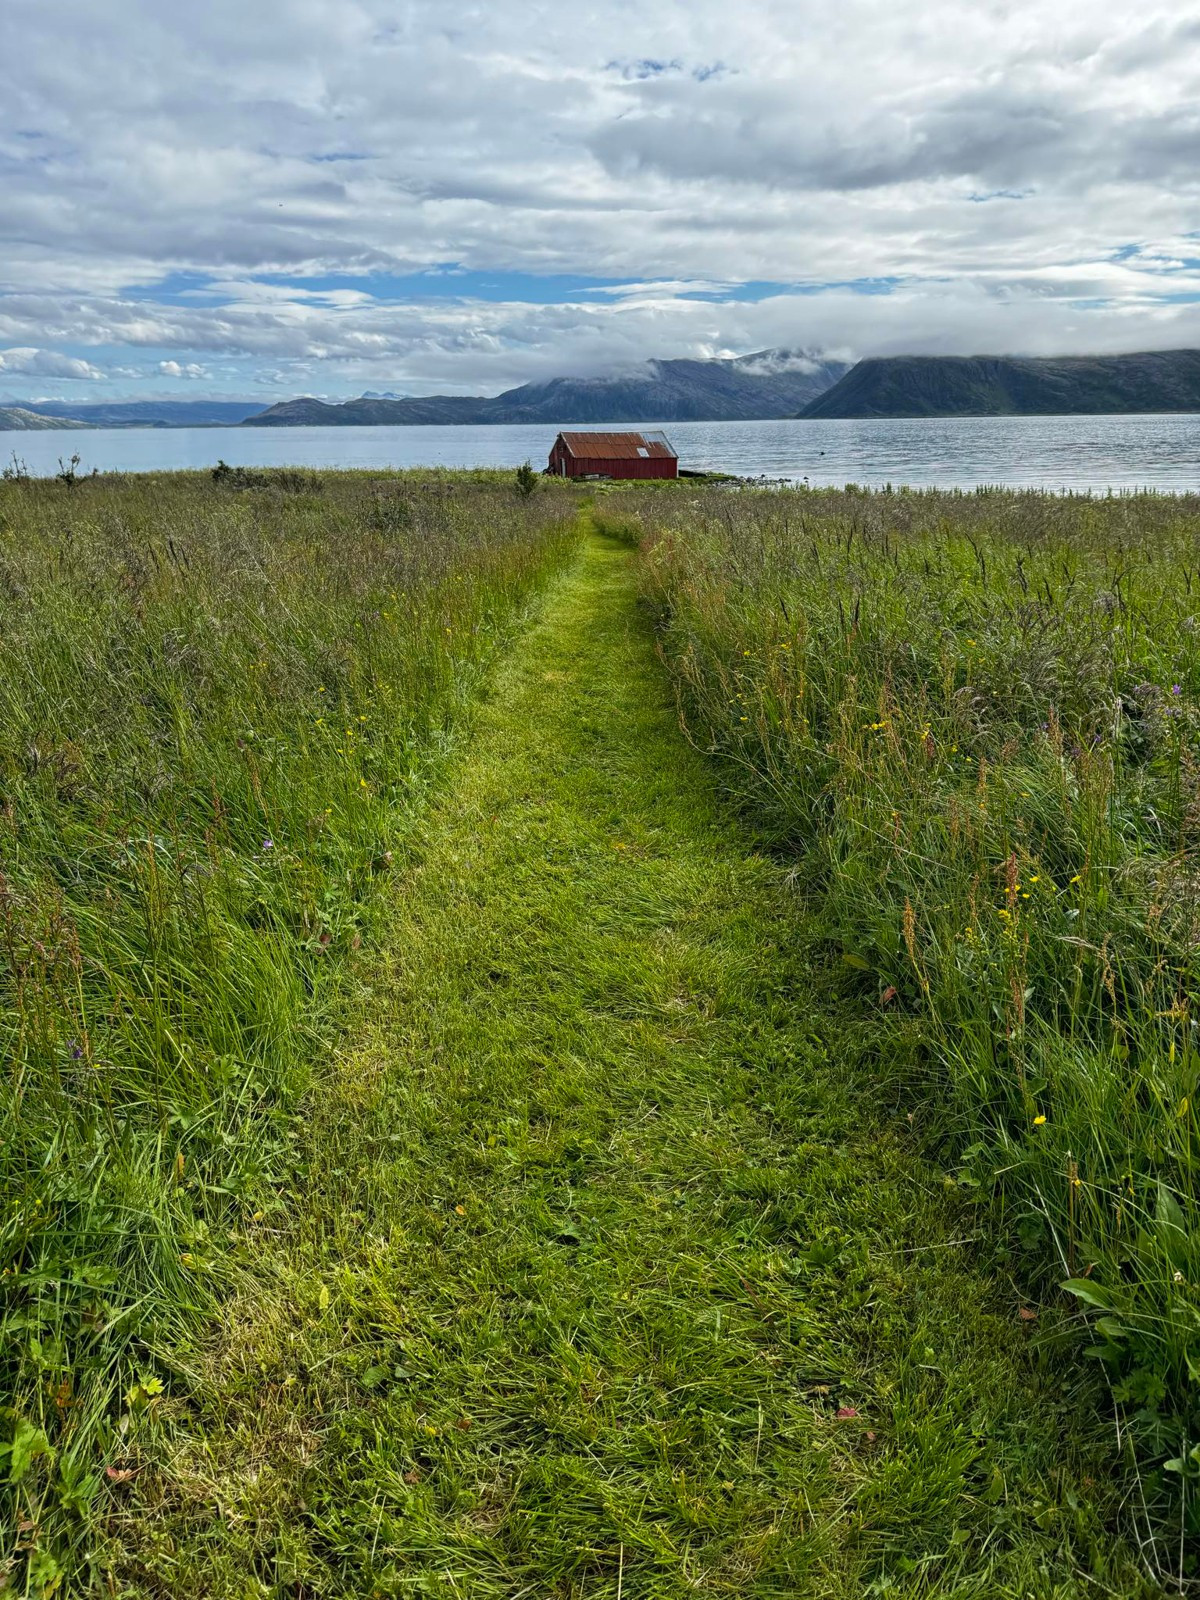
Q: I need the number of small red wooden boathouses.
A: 1